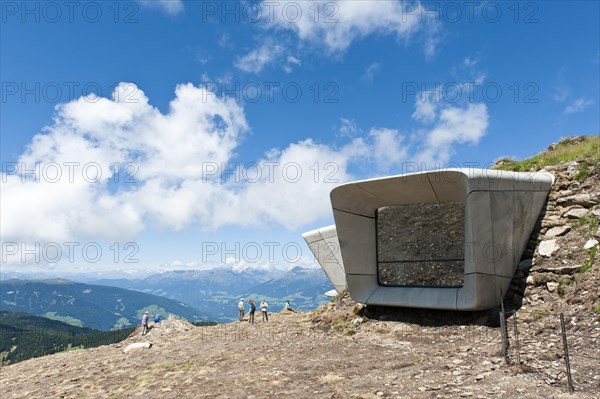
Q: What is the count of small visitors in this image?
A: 6